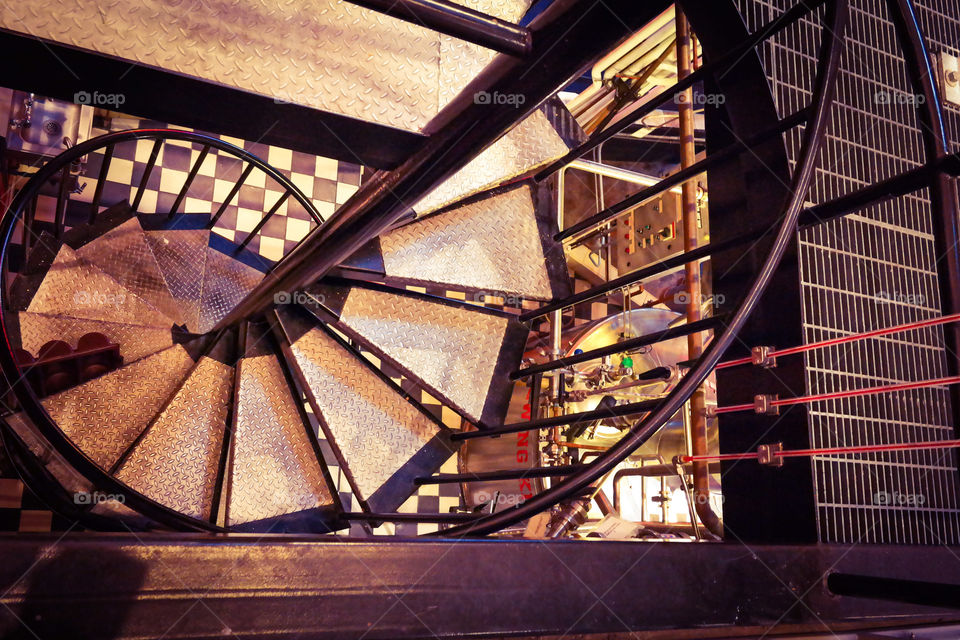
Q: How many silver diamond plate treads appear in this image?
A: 12